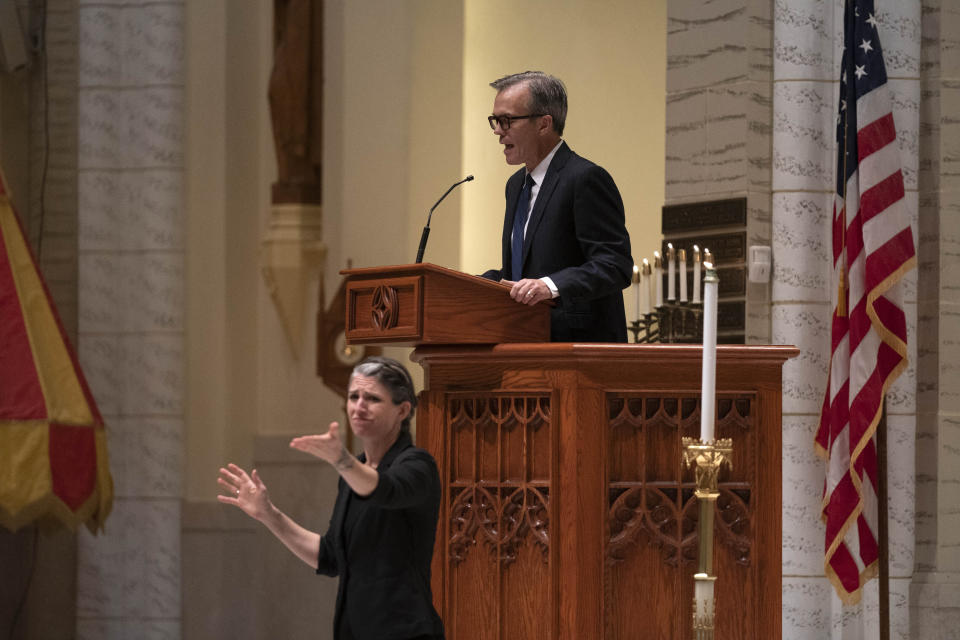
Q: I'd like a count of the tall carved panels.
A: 2